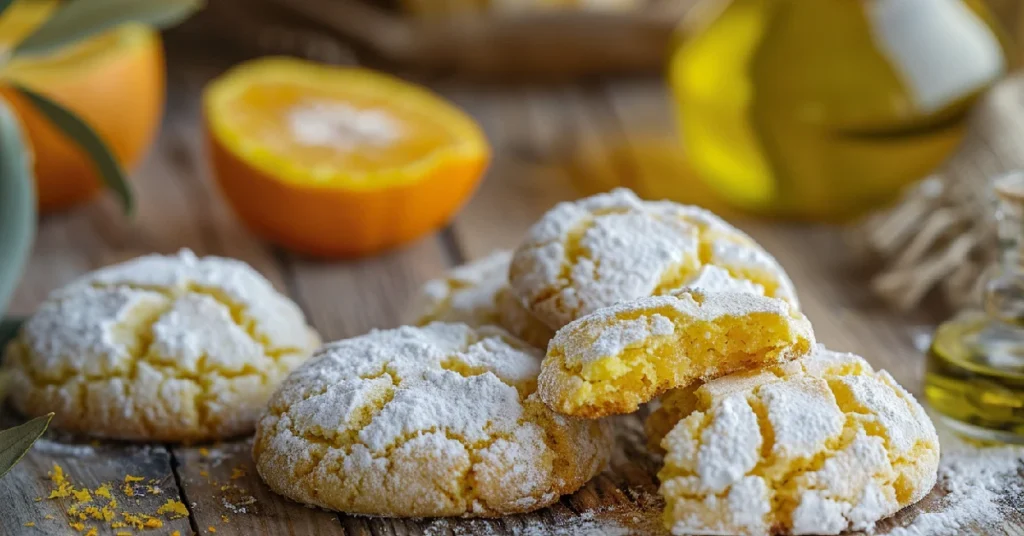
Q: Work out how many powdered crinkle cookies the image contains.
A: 6